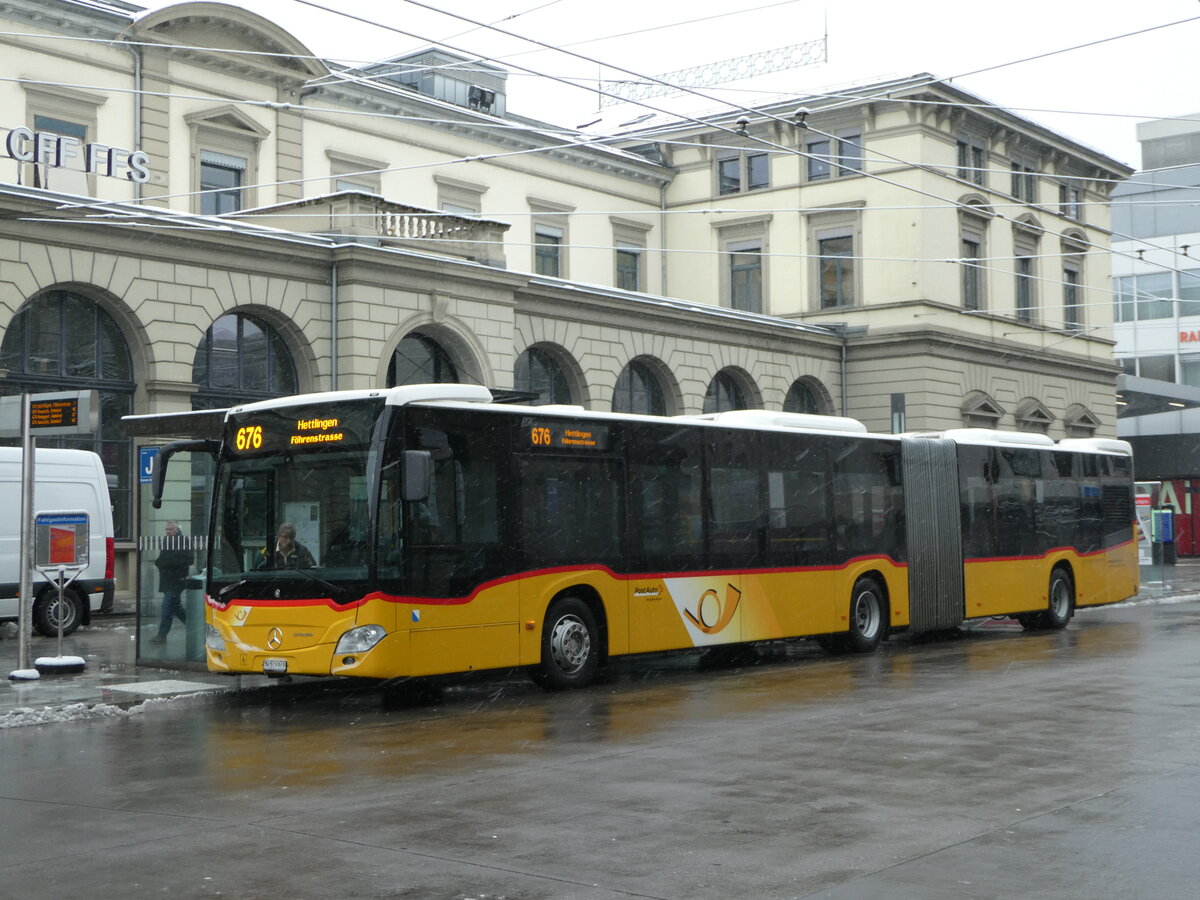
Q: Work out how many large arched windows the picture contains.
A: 7